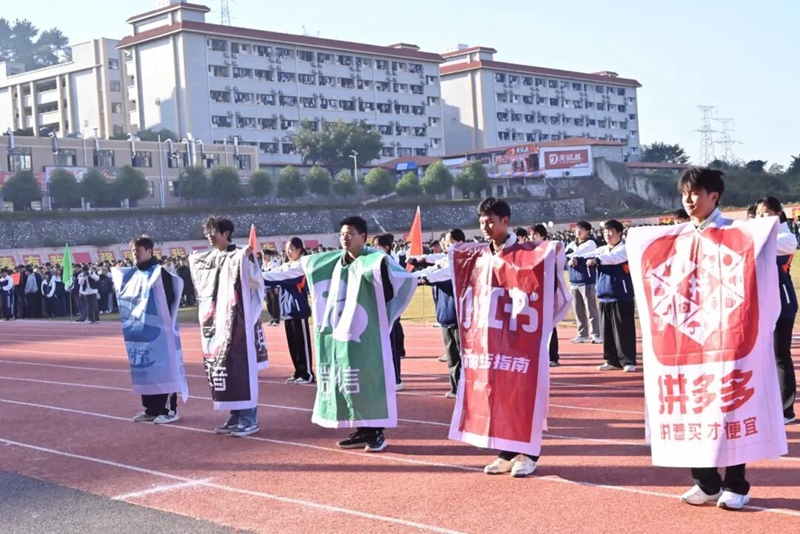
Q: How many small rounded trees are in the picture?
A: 14